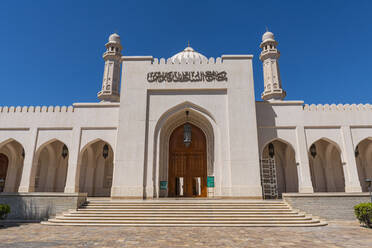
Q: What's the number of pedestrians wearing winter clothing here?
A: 0